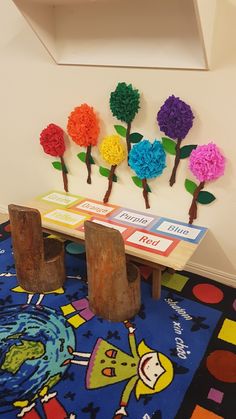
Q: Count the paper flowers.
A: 7